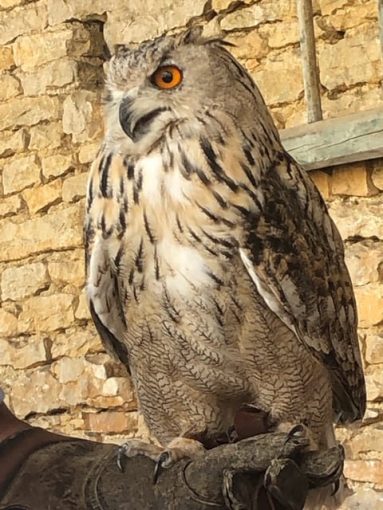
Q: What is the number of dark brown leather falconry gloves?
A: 1